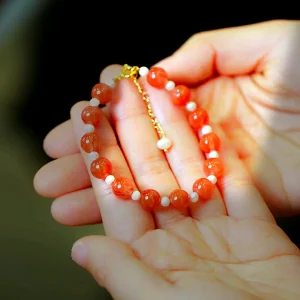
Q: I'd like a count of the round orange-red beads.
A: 13